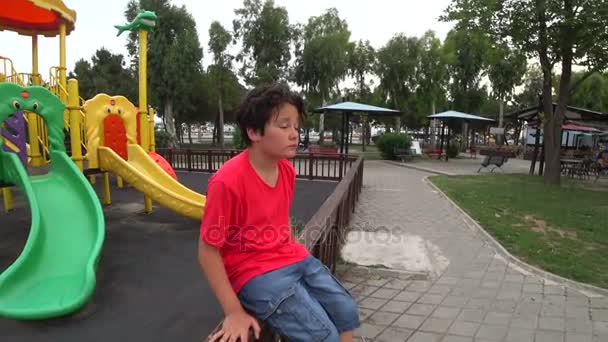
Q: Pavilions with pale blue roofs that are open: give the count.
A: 2